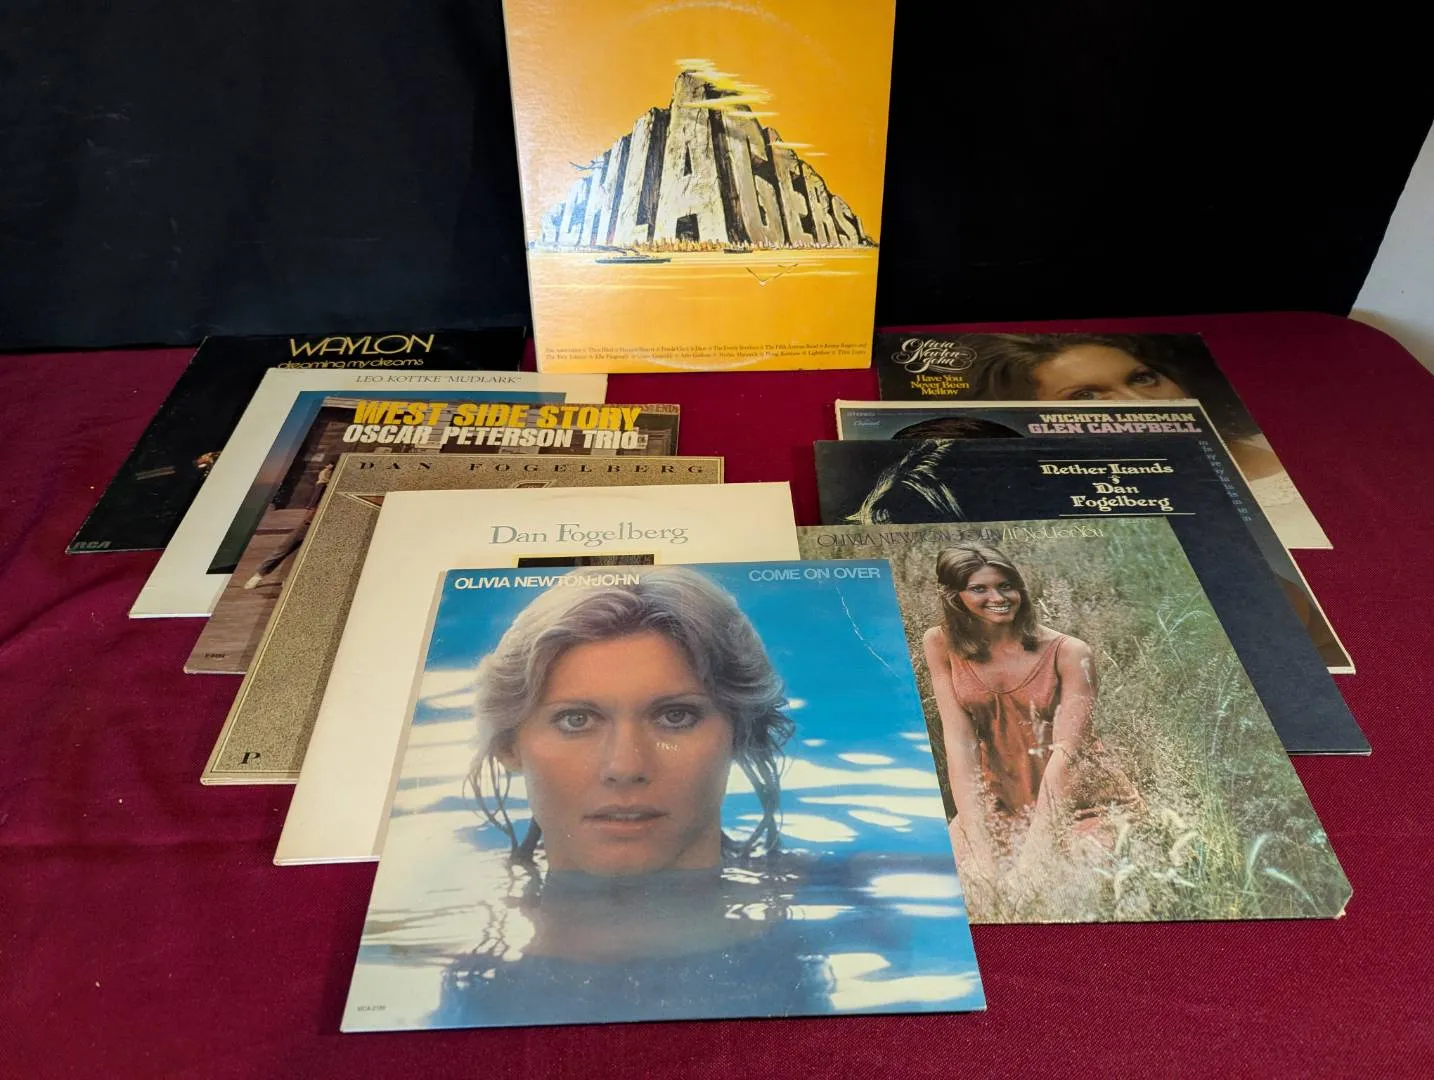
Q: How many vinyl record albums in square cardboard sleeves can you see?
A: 11